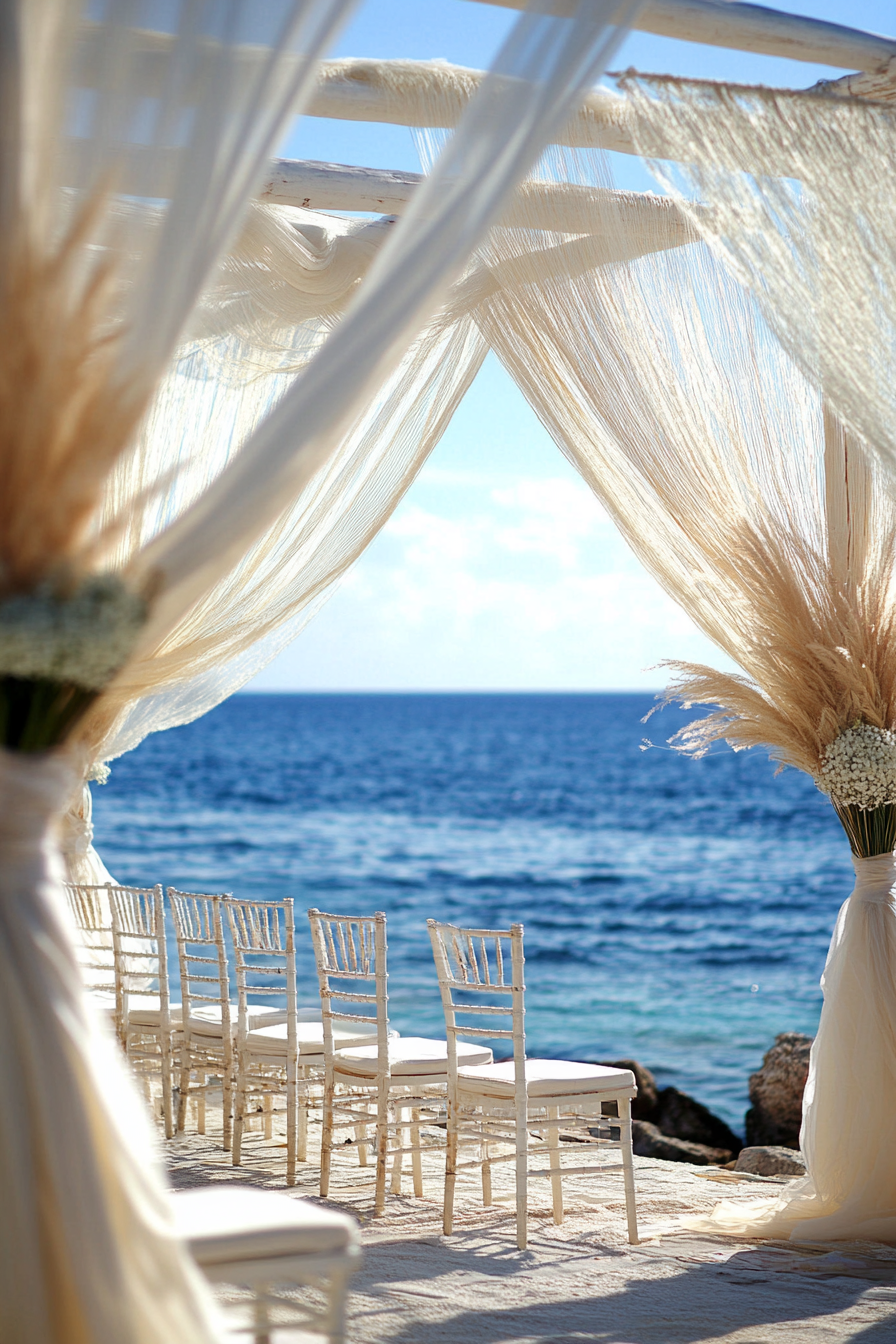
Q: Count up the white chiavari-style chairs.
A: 7